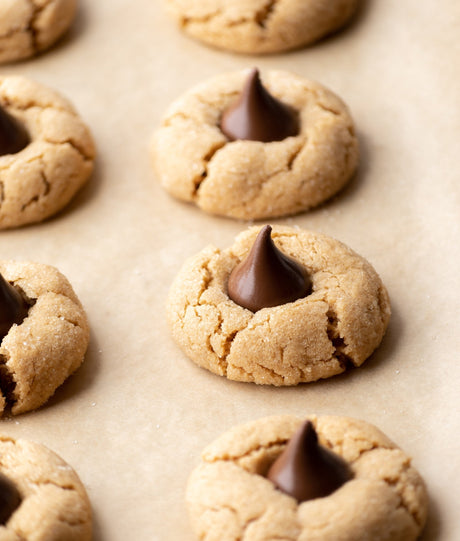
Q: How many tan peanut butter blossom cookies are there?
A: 8